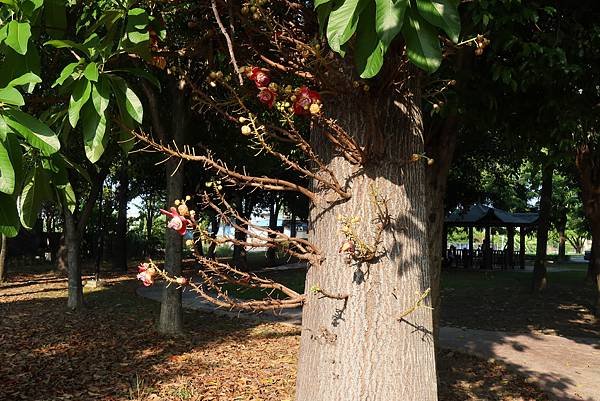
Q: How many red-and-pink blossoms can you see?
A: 5